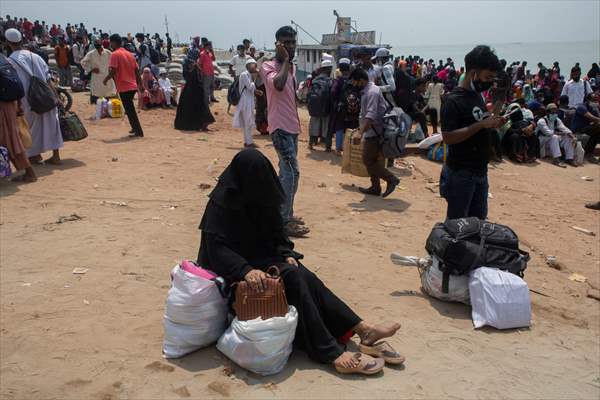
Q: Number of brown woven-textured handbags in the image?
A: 1